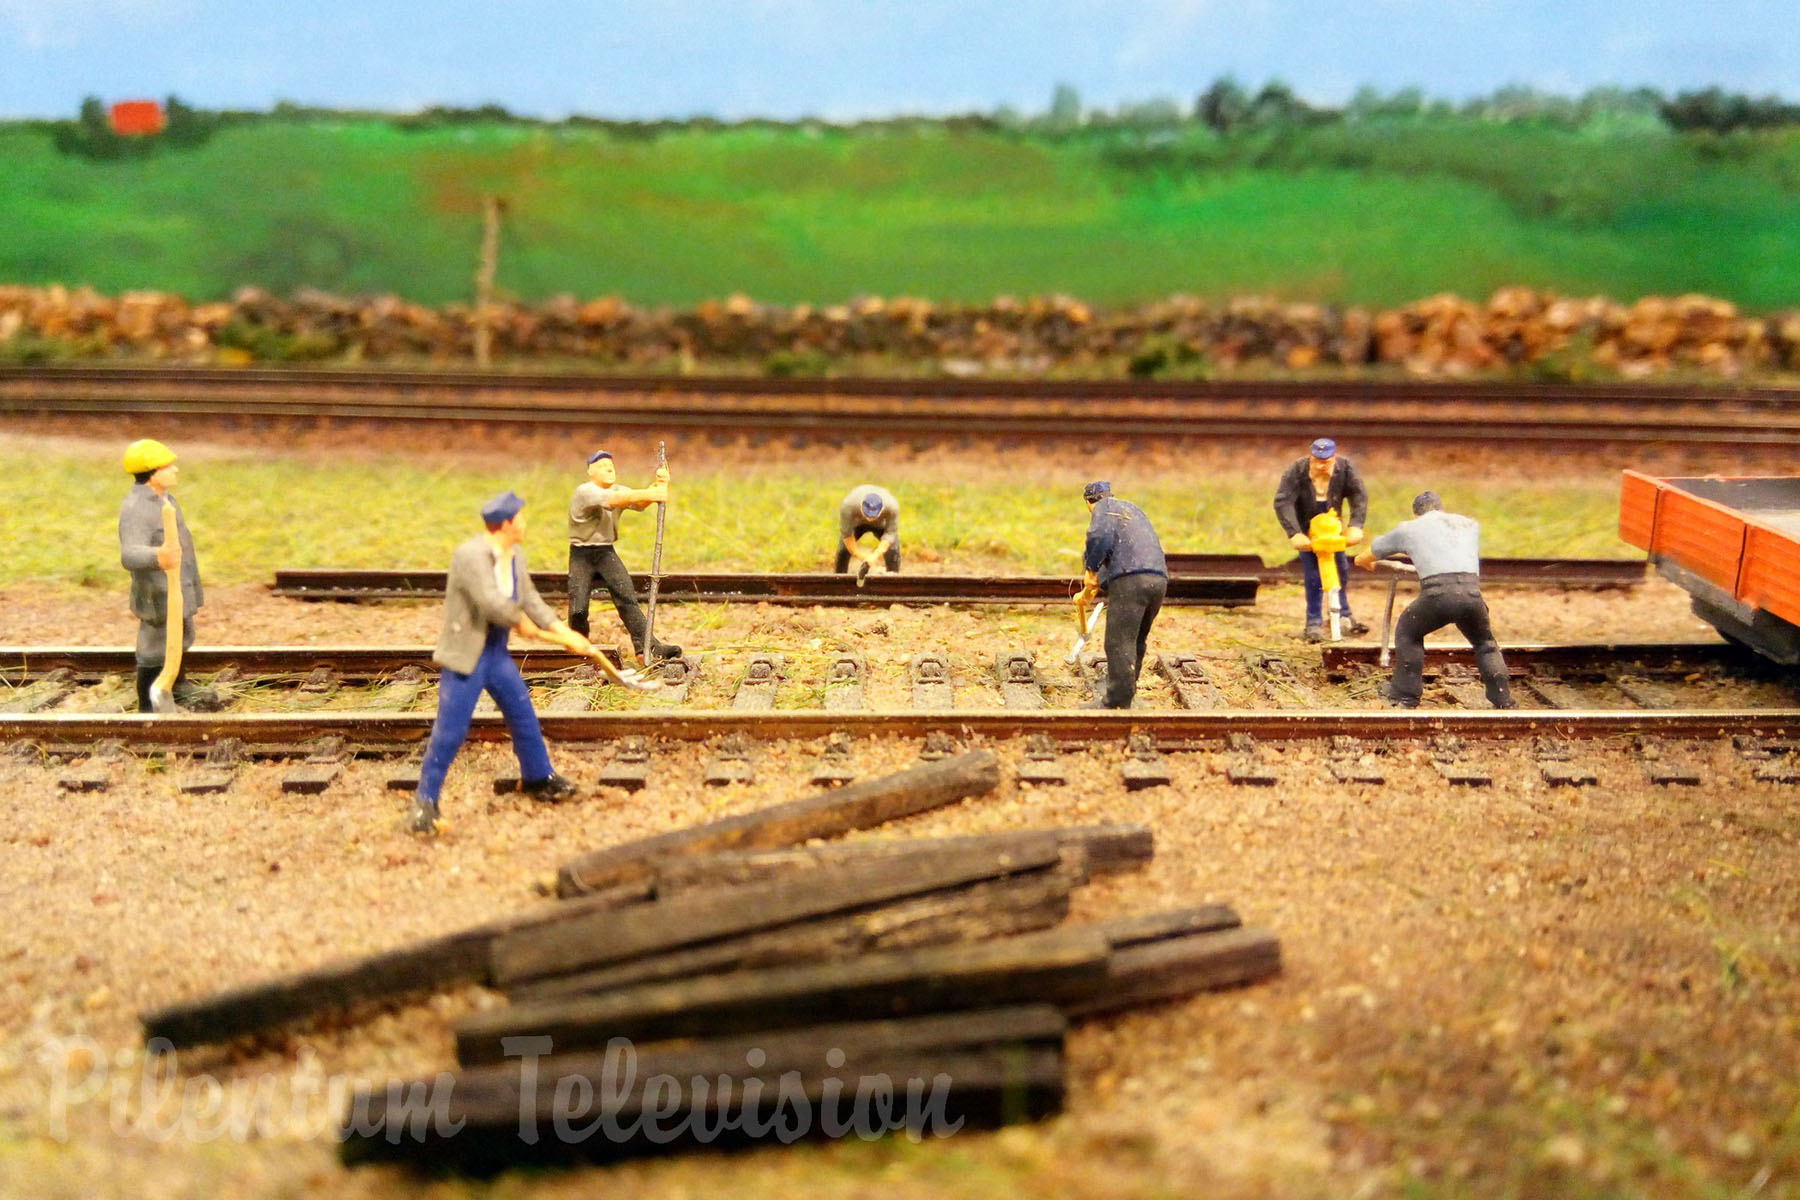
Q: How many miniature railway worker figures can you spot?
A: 7